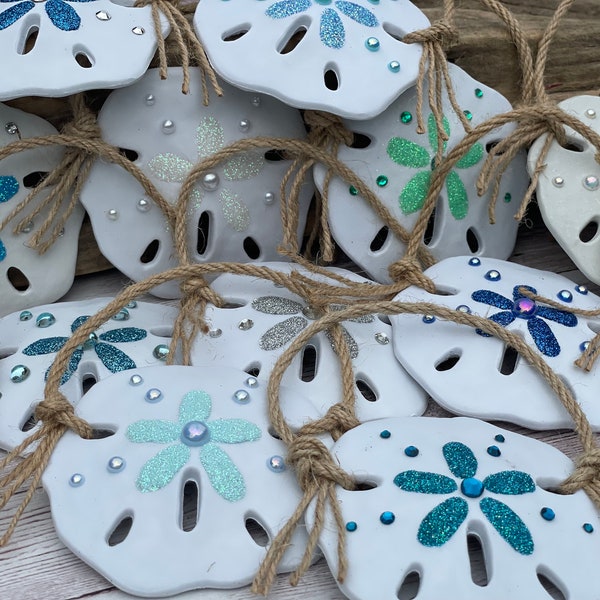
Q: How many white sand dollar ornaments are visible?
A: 11